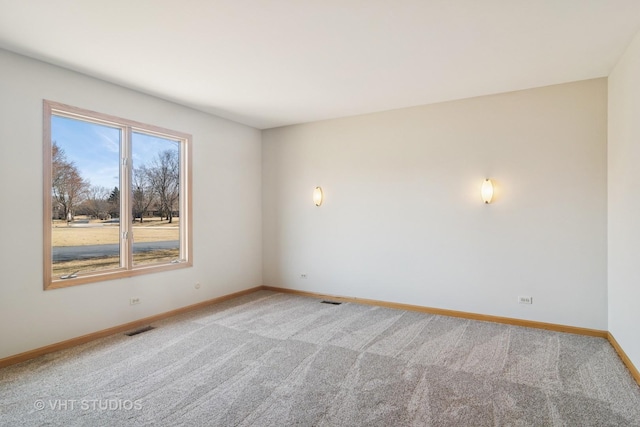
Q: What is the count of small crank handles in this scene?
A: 2